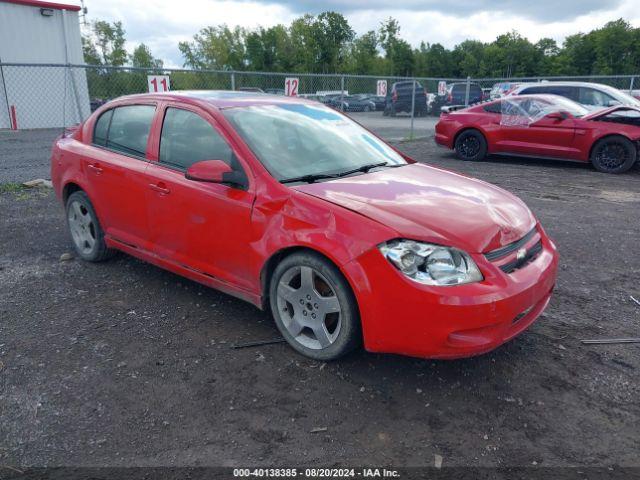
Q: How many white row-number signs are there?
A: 4